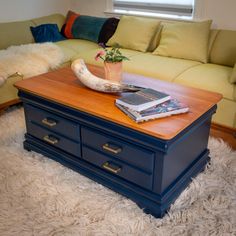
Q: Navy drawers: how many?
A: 4